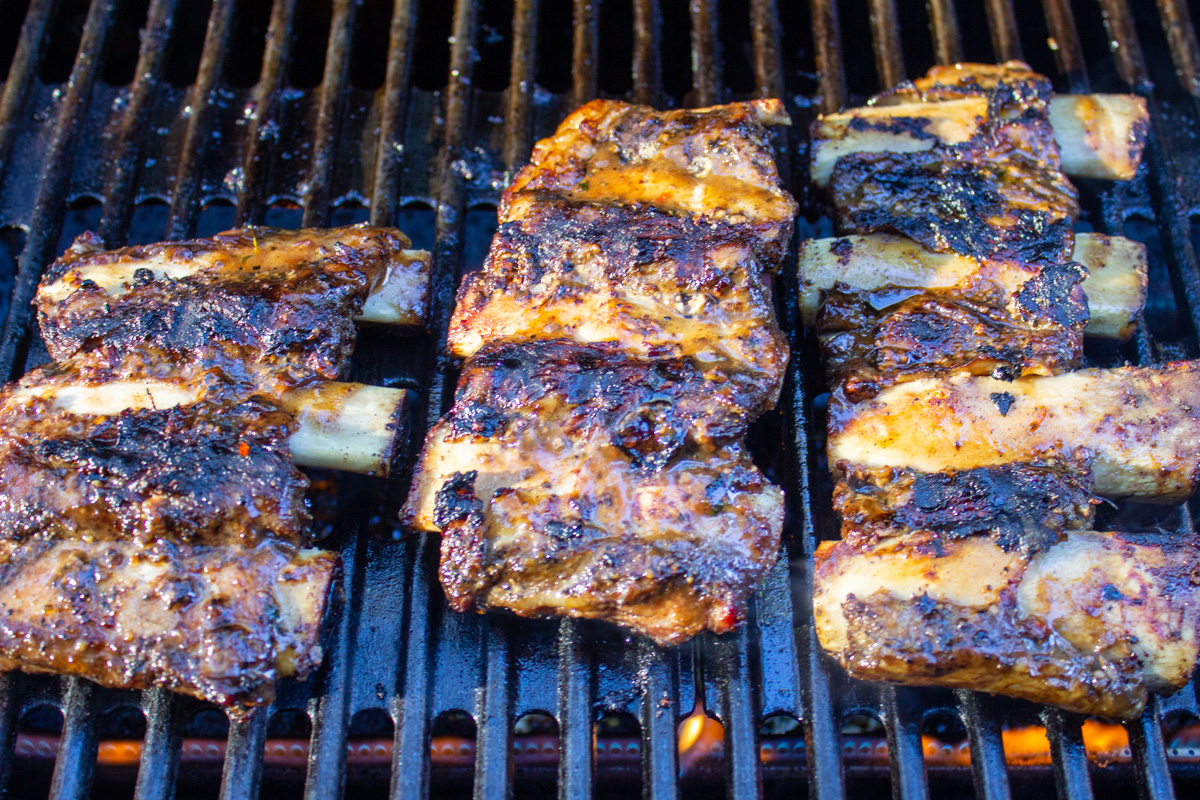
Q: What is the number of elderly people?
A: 0